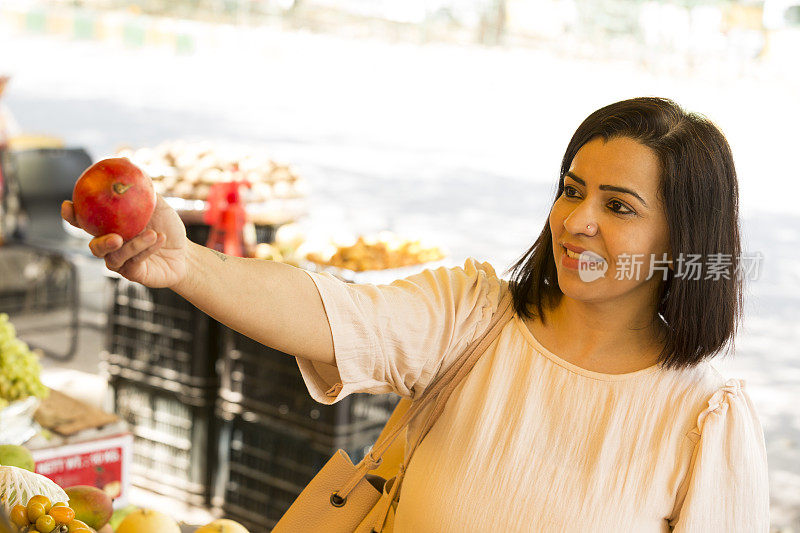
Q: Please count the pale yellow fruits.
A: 2